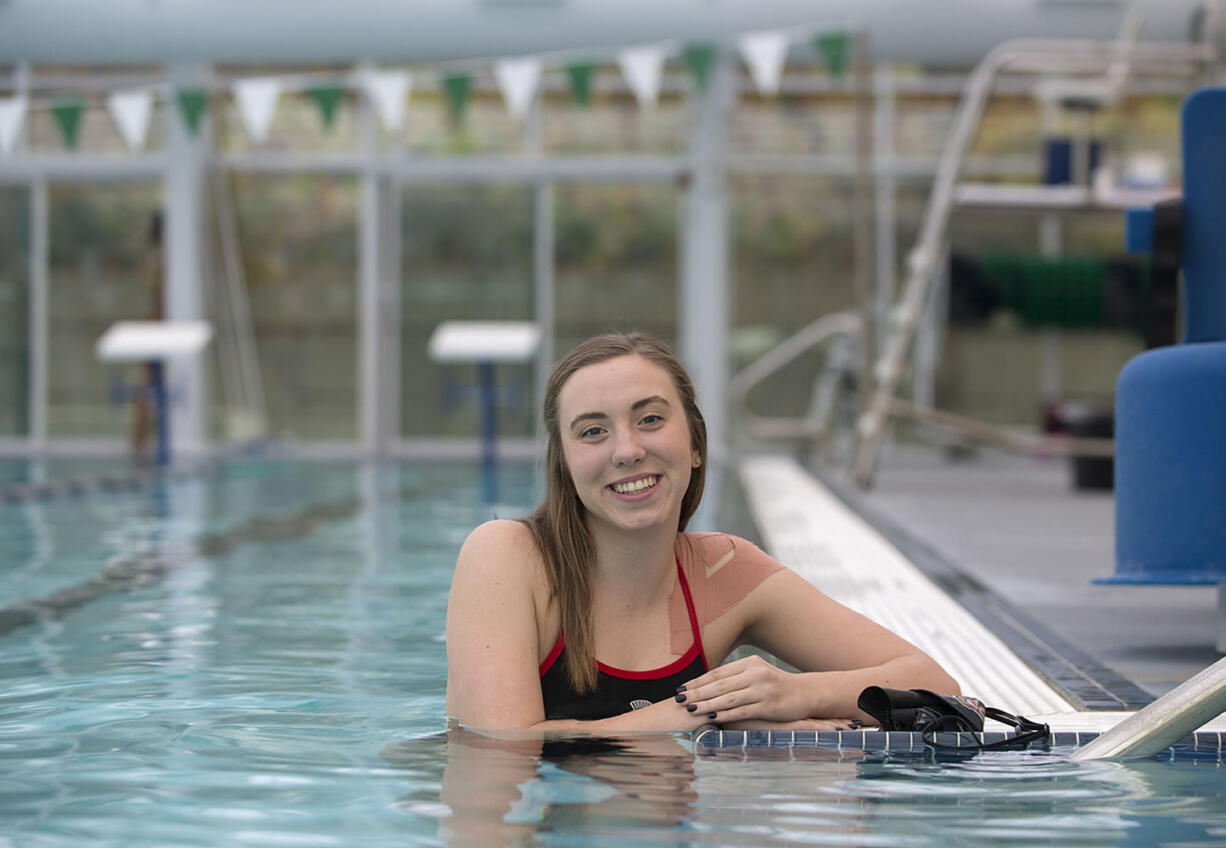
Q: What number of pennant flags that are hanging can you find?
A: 14